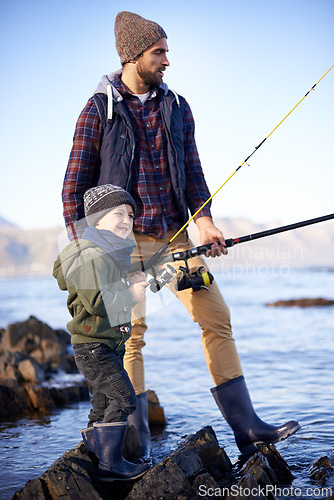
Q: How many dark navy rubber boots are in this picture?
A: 4